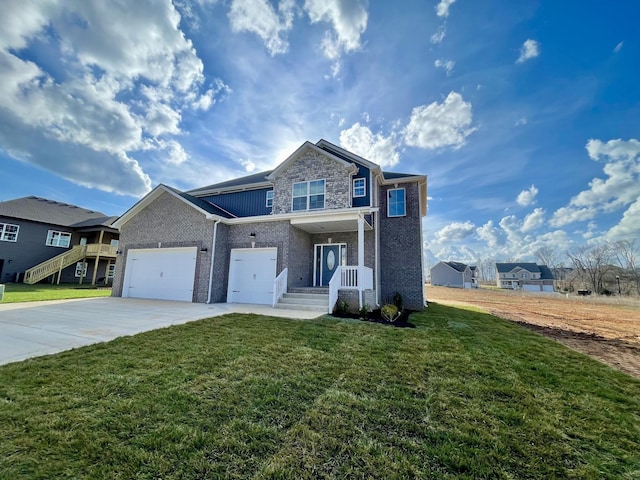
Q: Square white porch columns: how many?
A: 1